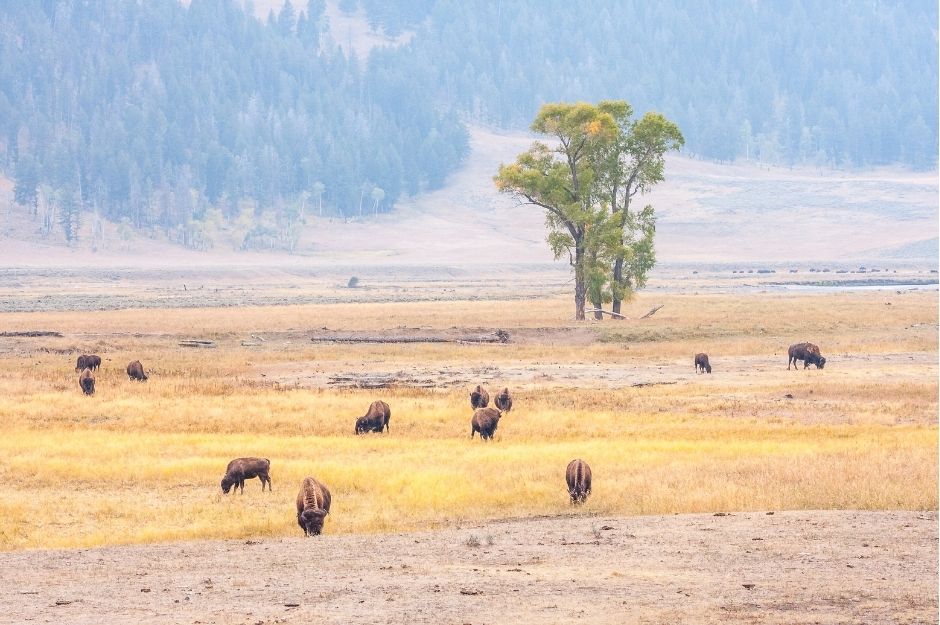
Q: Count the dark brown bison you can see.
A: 12